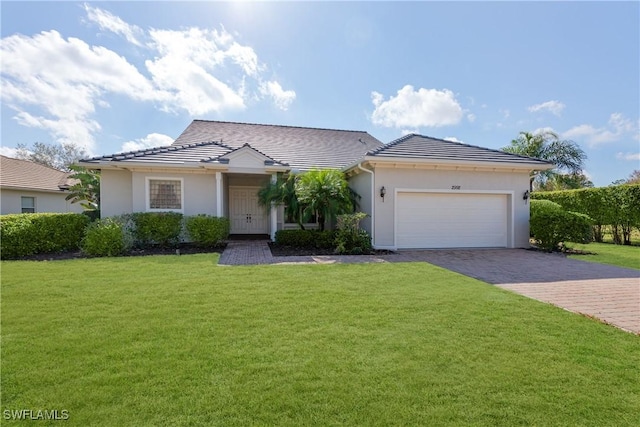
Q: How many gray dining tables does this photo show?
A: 0